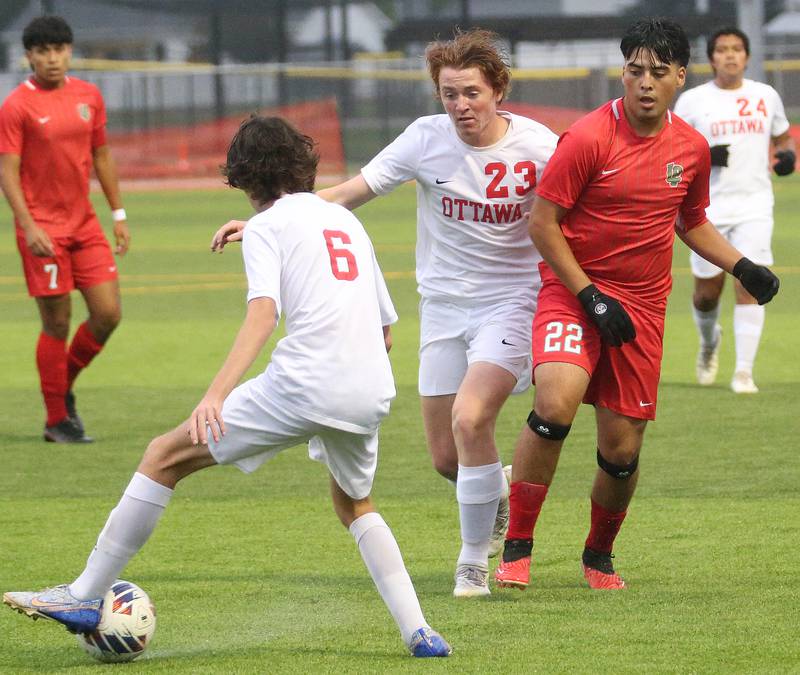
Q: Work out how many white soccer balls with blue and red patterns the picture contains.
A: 1